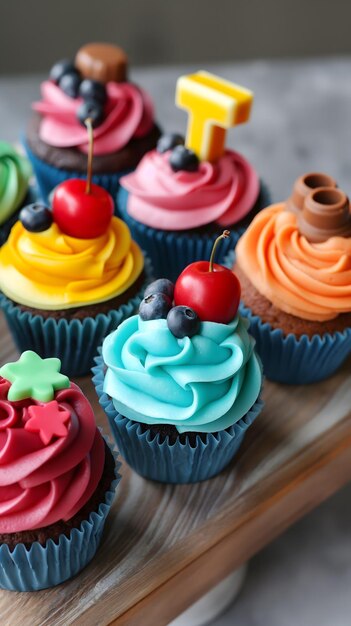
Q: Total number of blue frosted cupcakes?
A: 1